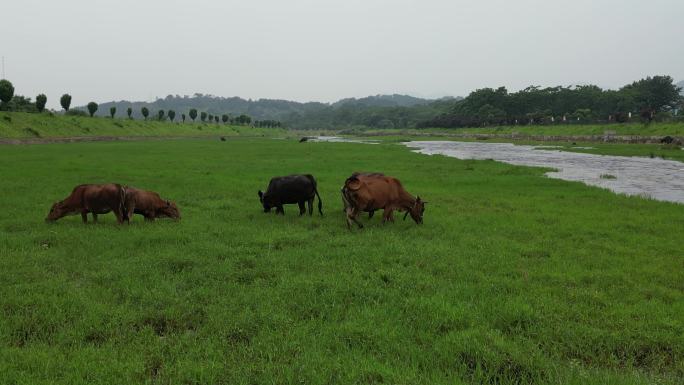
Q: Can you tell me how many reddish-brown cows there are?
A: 3